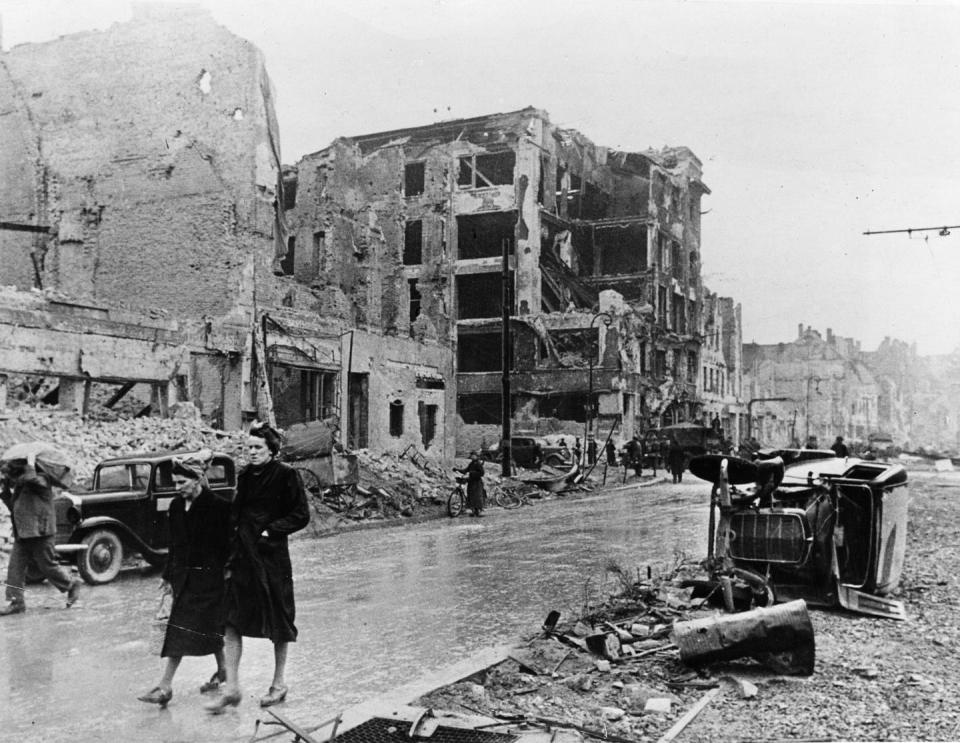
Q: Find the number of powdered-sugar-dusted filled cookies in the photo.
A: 0